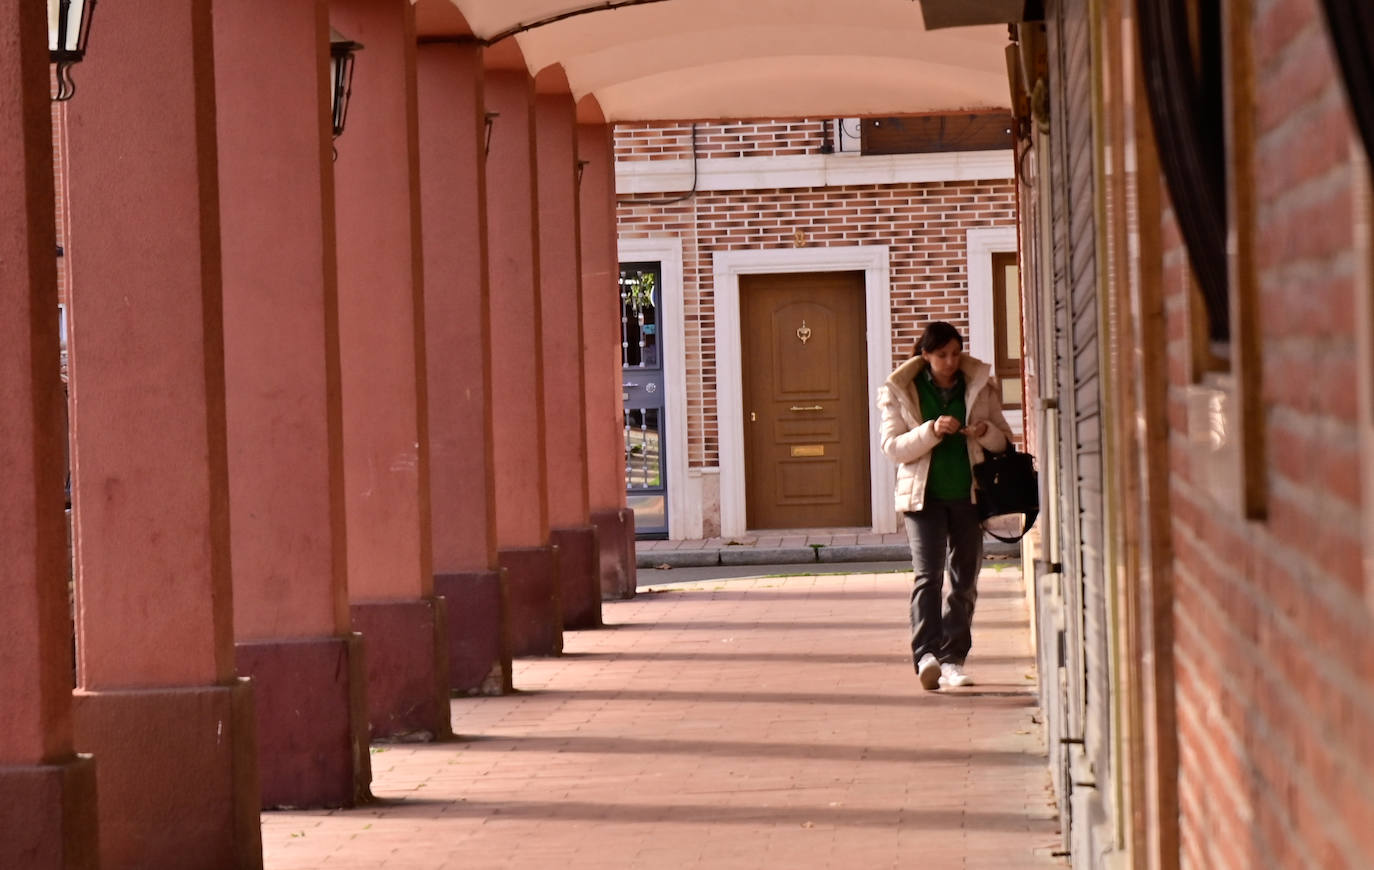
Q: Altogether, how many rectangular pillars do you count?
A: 8